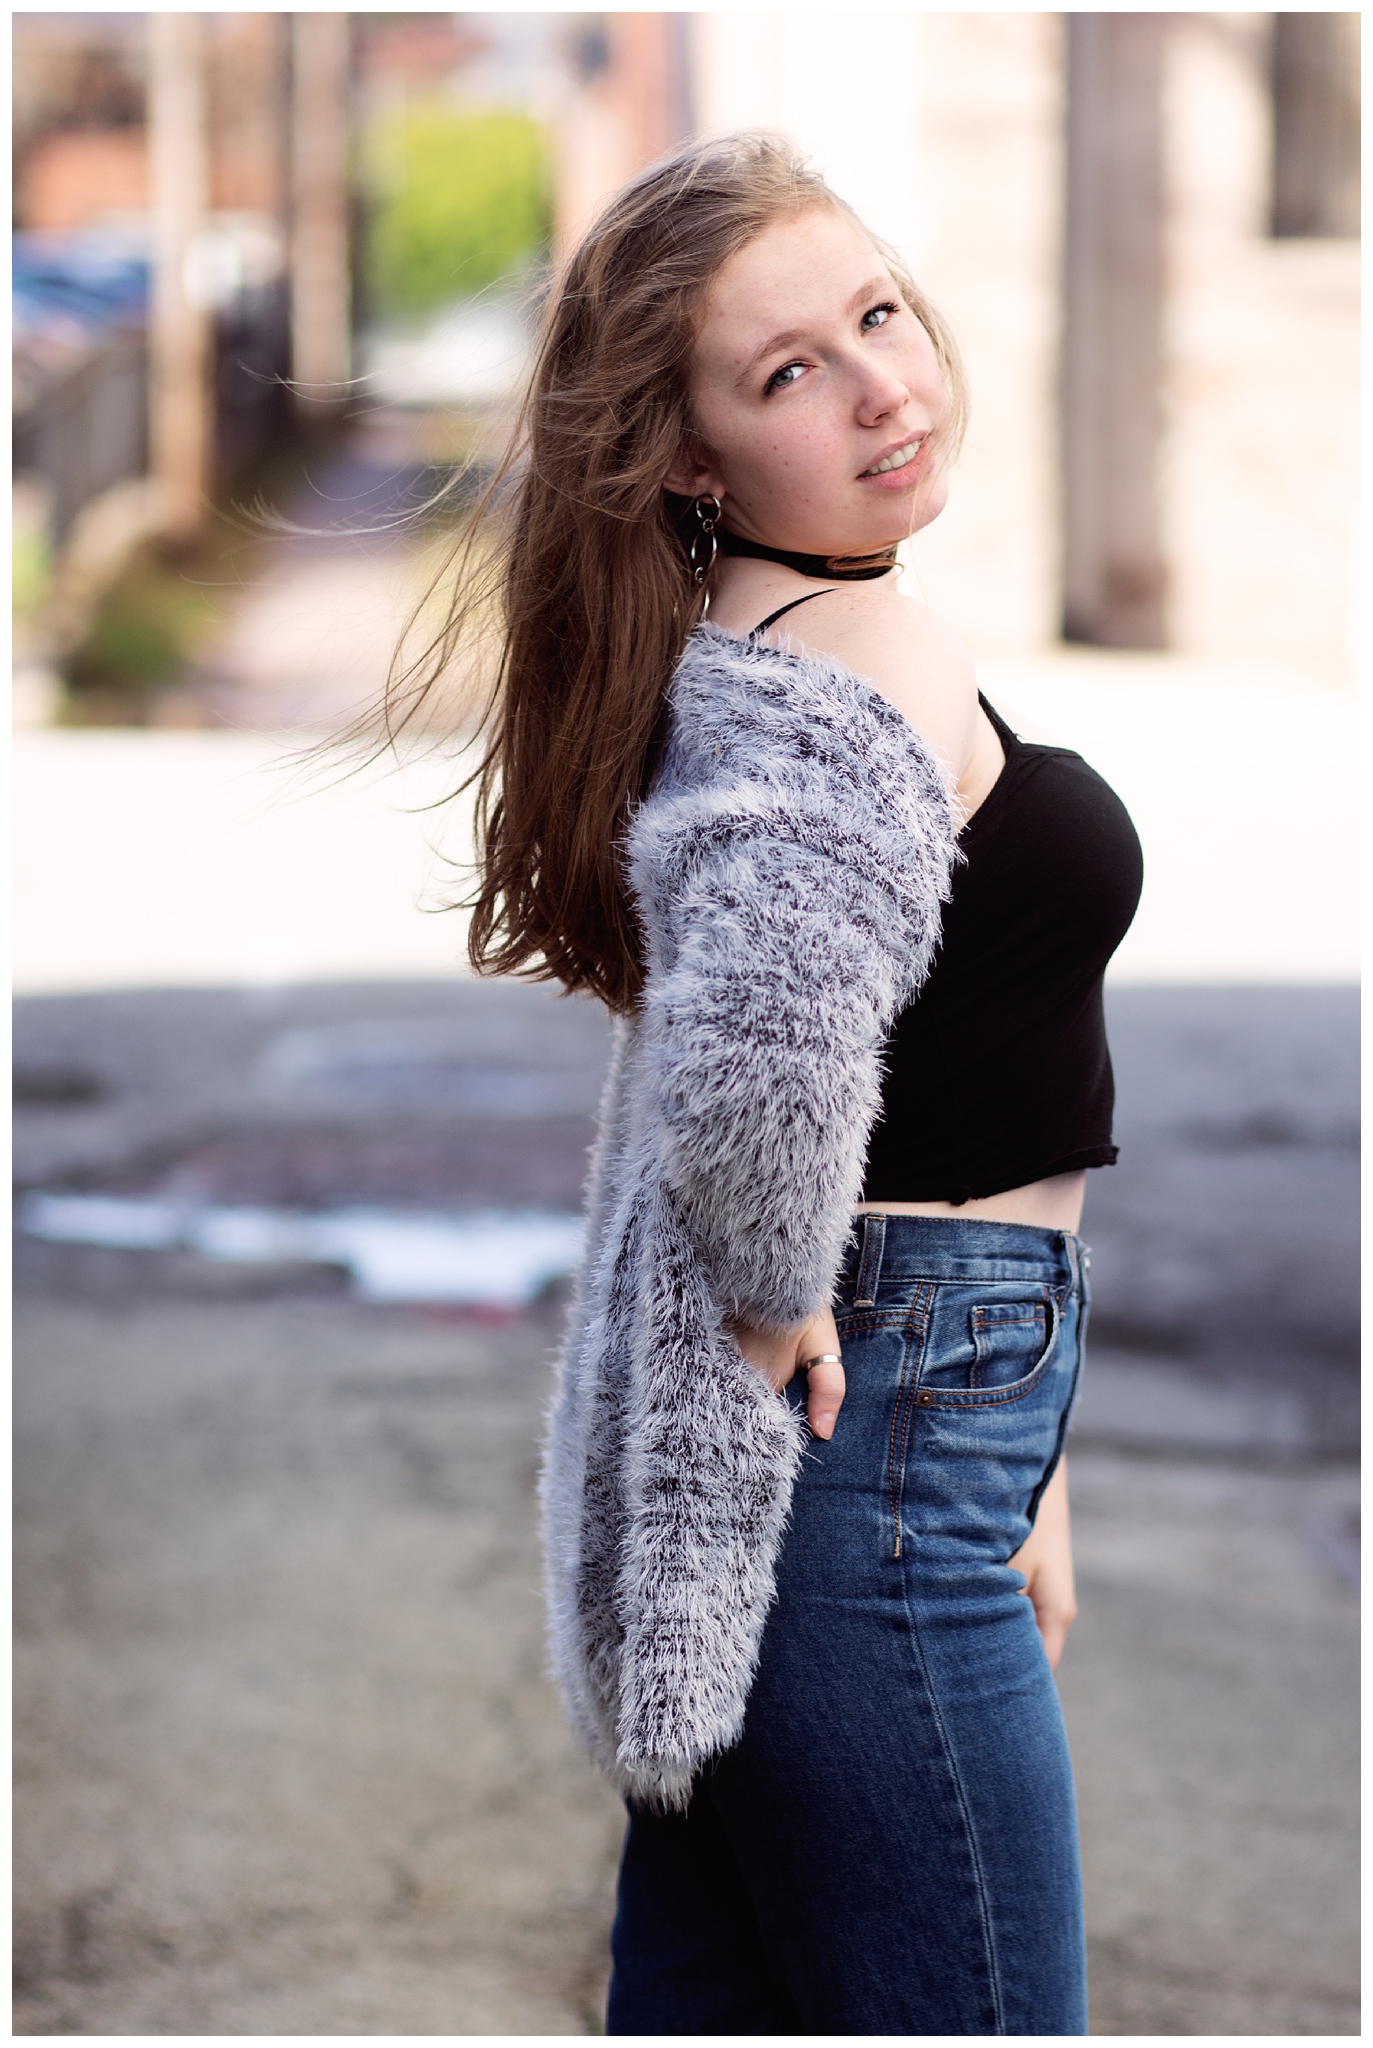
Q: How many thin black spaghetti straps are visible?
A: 2